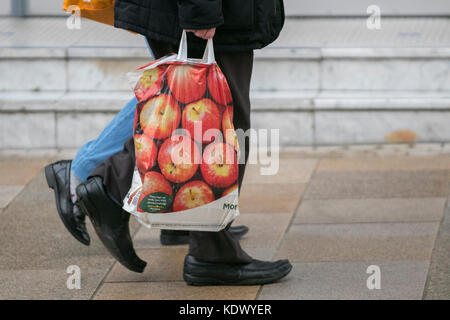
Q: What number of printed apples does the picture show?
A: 12